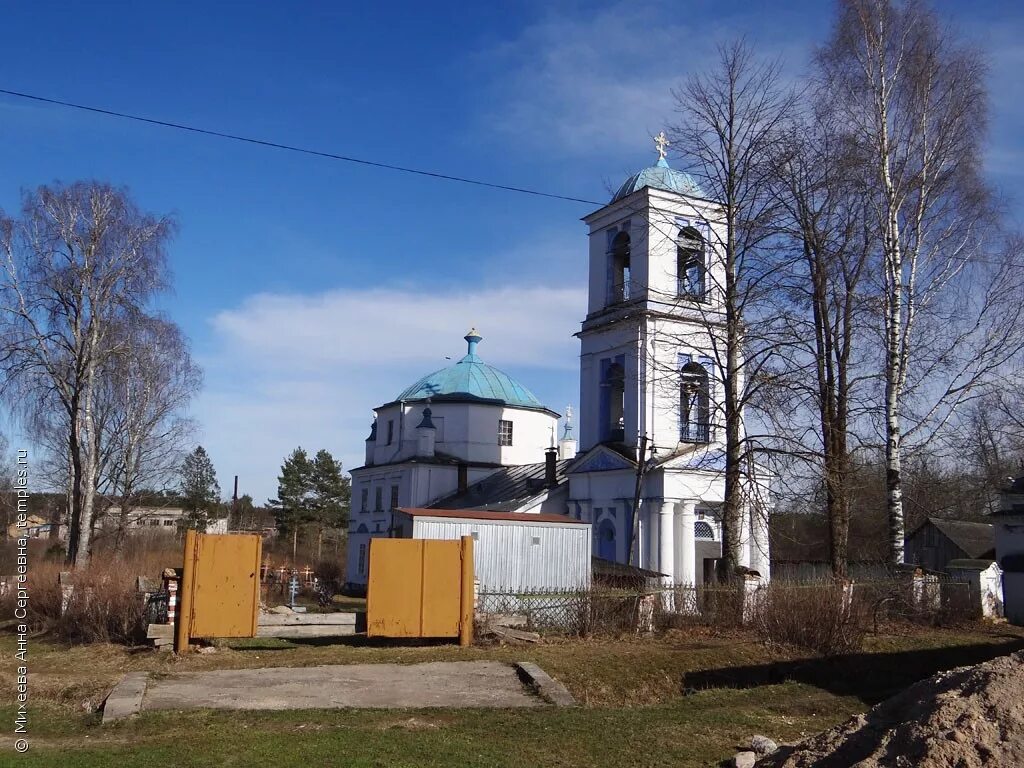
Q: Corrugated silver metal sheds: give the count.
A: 1